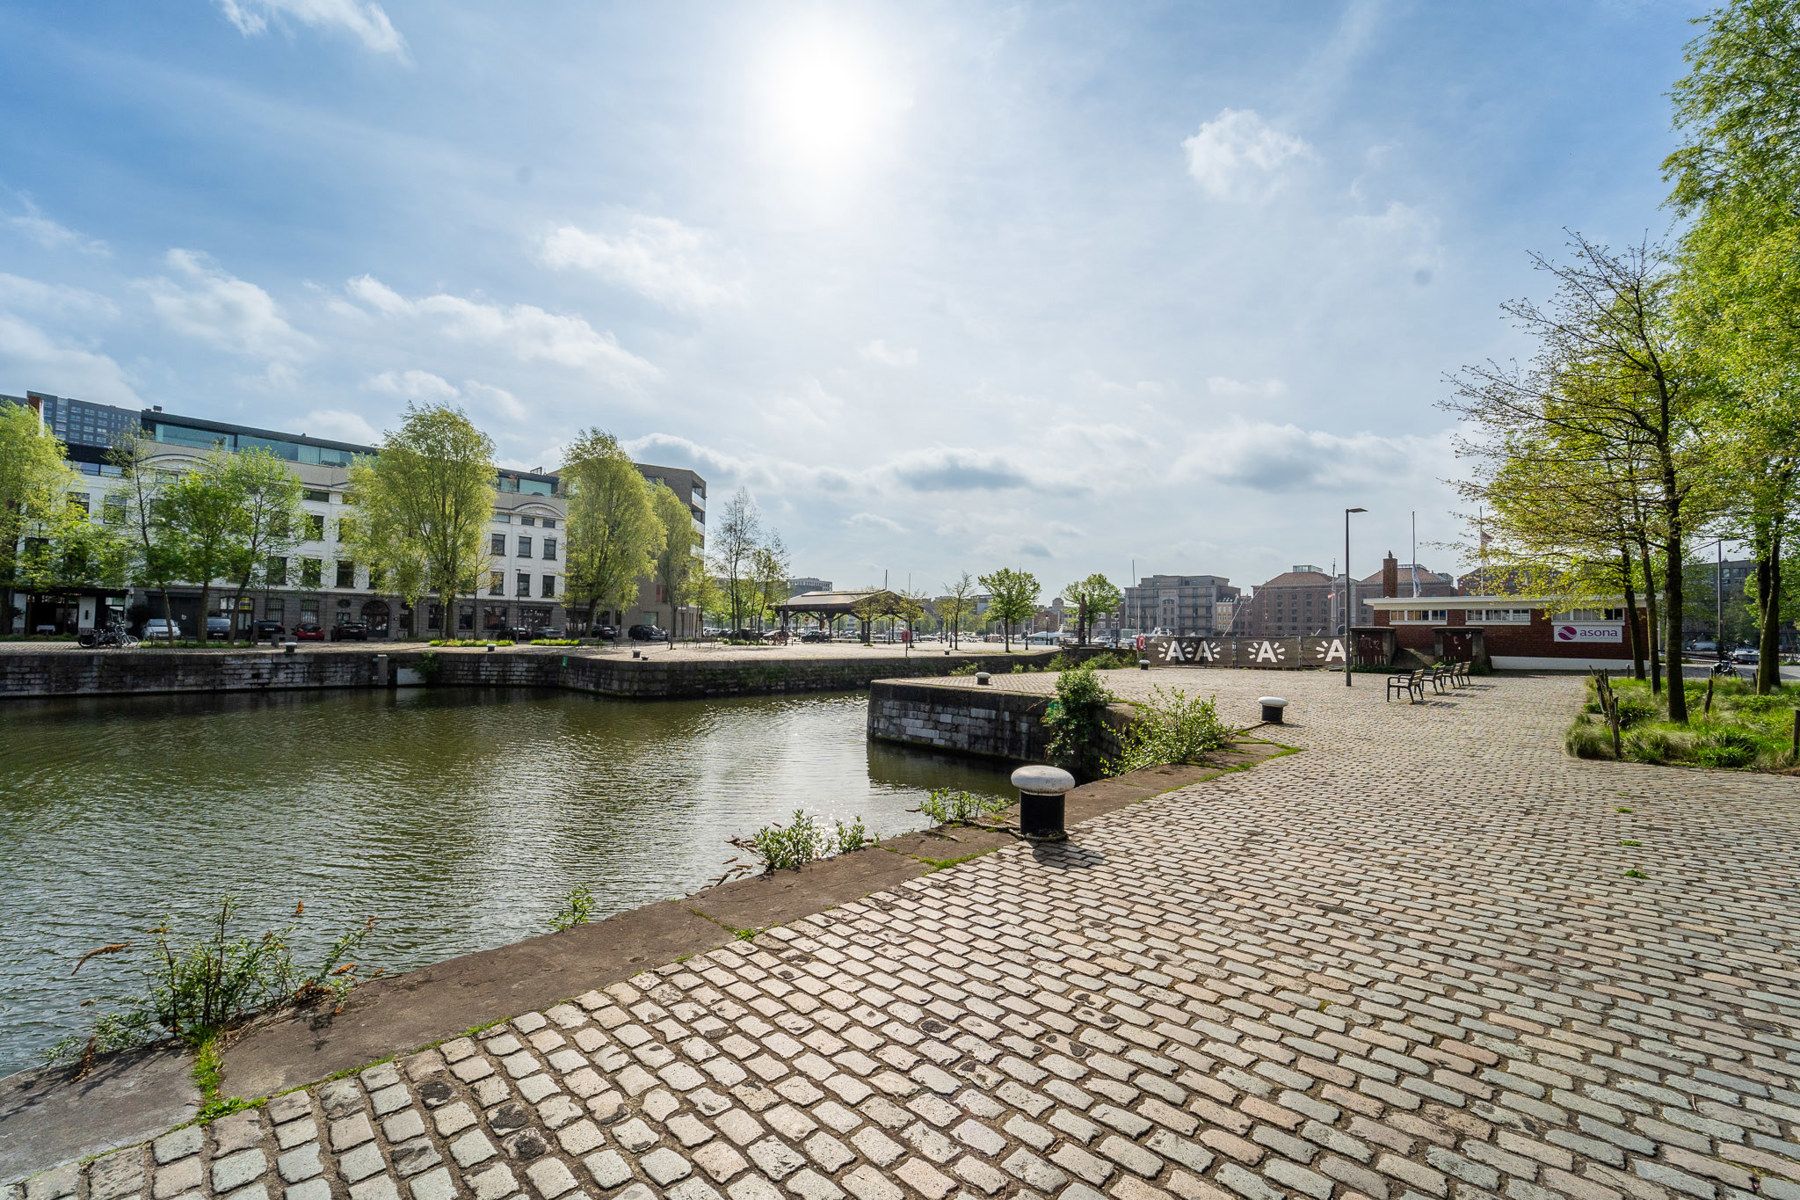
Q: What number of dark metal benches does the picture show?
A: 4